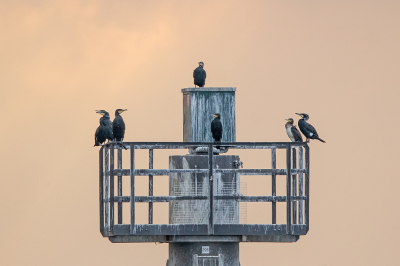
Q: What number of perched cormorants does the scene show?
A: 7